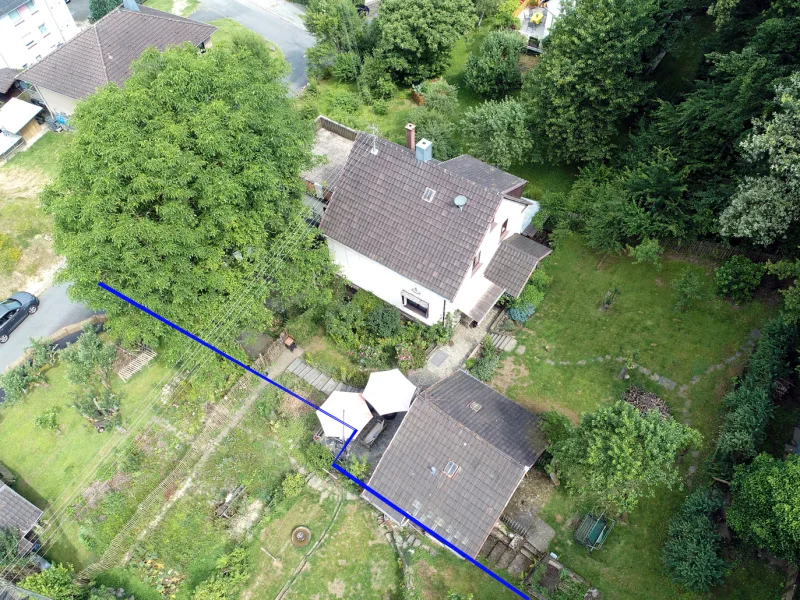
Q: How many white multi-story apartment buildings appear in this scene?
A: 1